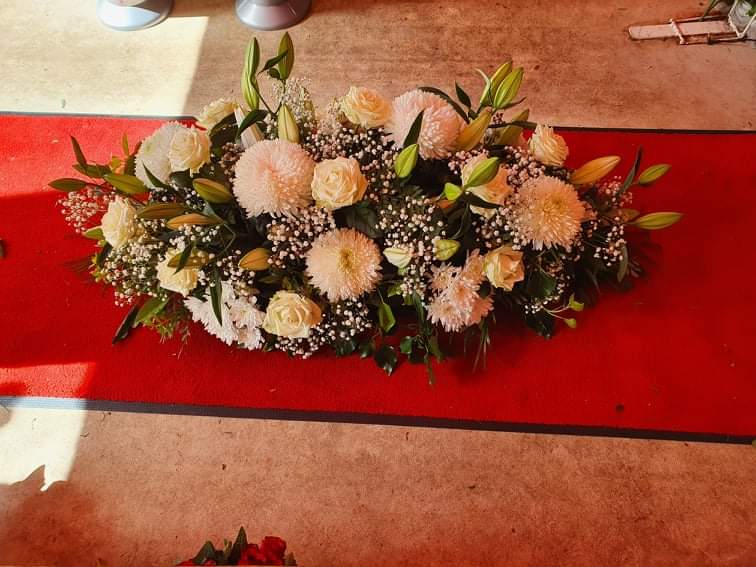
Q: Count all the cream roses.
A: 10